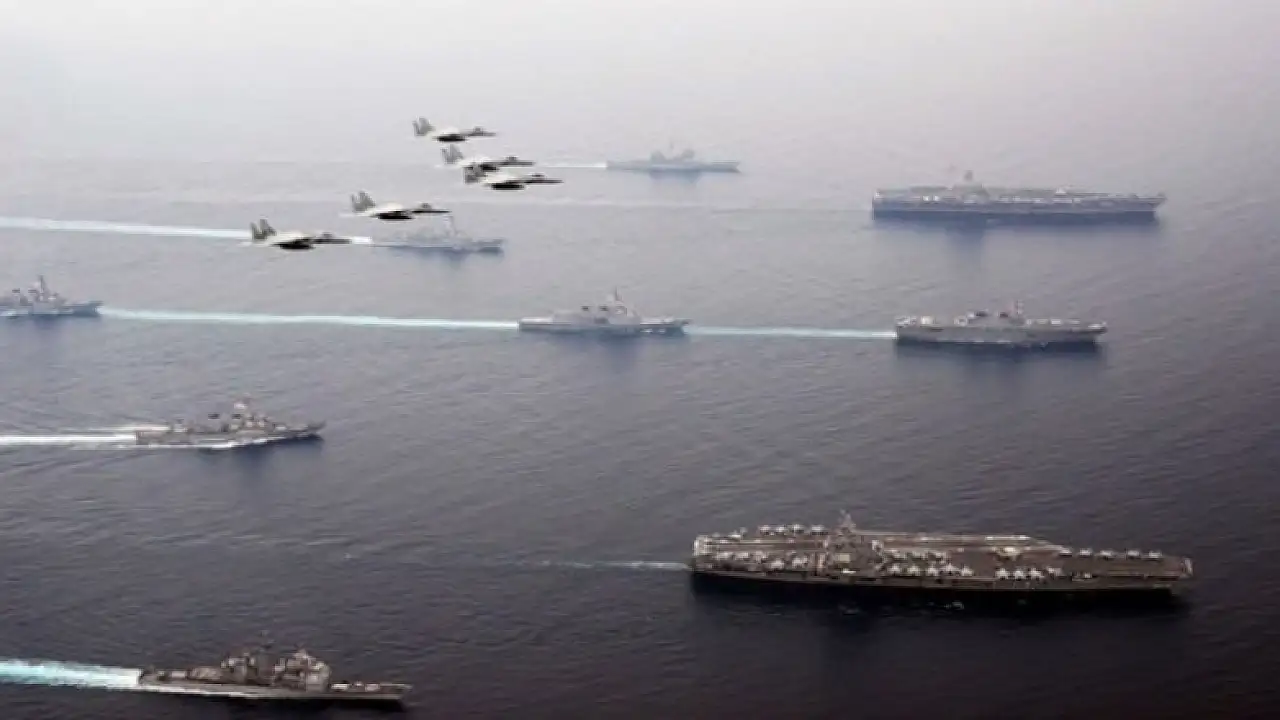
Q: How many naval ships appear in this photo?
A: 9